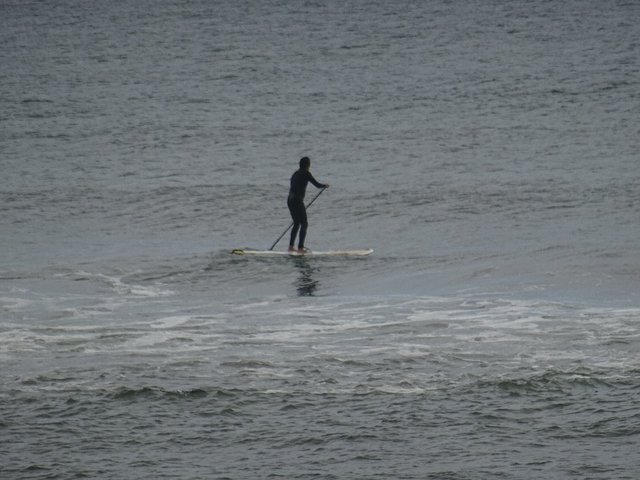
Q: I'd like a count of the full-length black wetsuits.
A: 1